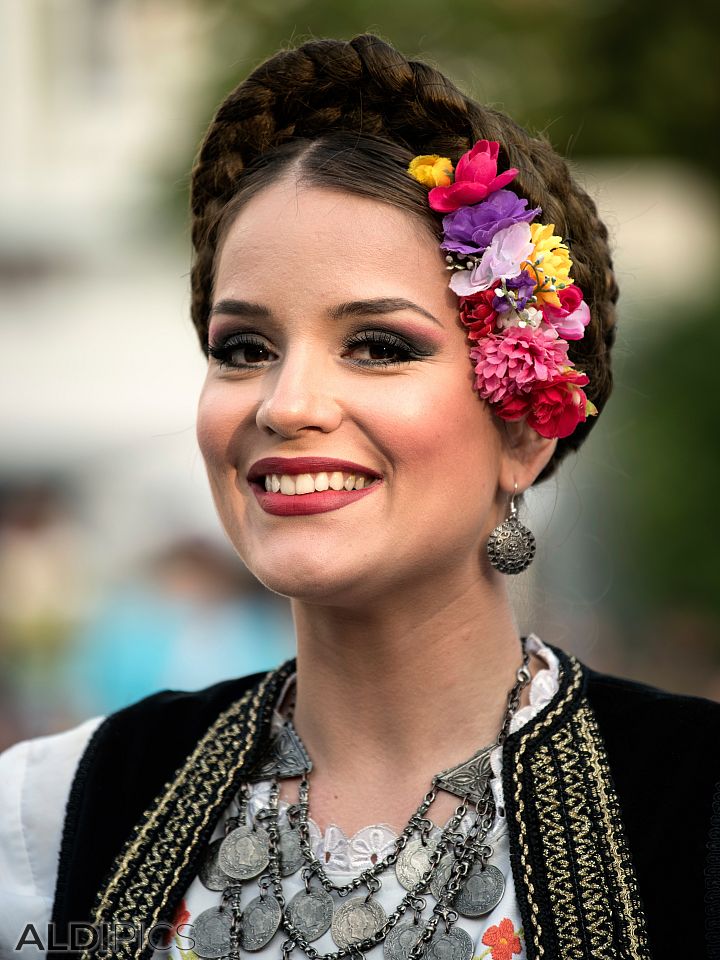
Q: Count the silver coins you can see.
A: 12